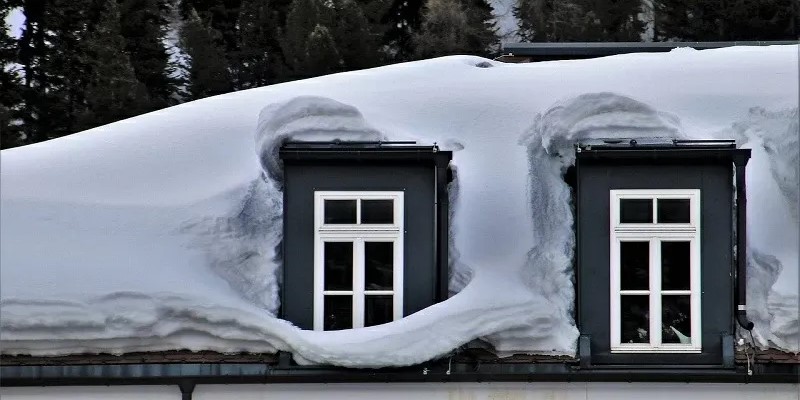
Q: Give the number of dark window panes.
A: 12